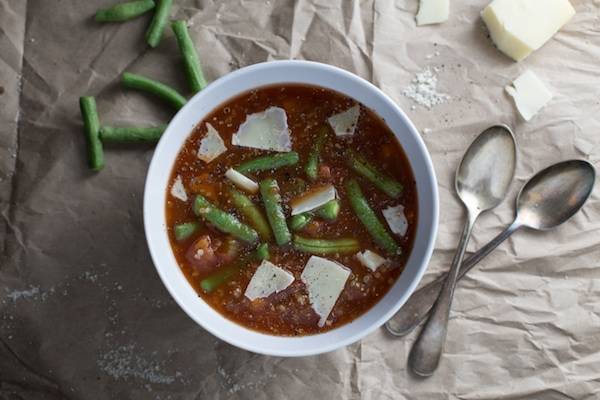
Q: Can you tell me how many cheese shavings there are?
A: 12